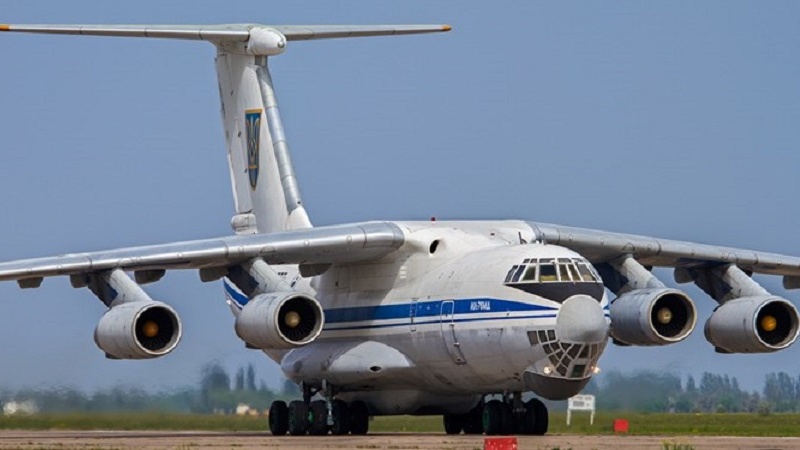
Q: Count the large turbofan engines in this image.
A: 4